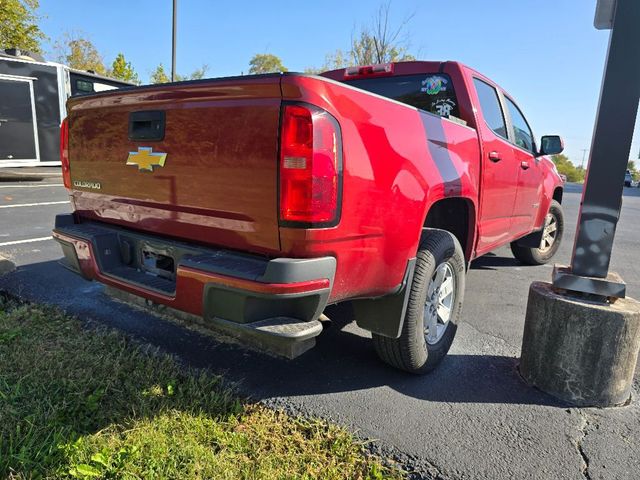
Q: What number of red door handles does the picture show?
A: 2